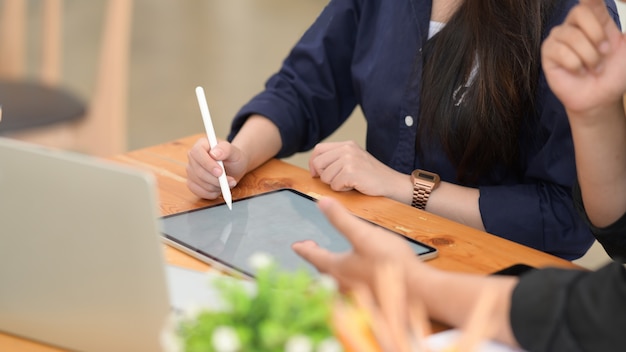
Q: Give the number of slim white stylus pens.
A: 1